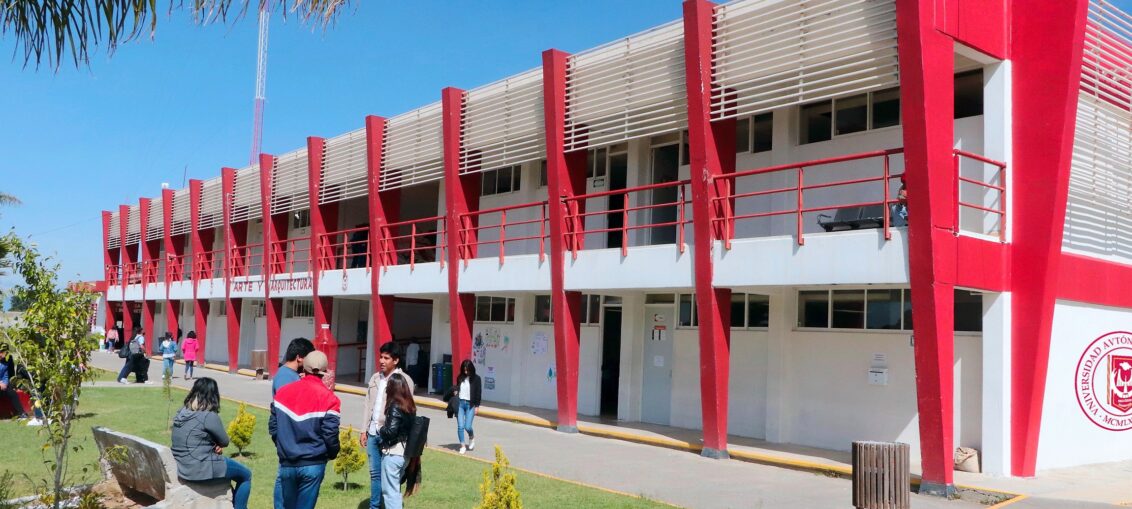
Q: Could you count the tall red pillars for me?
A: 14